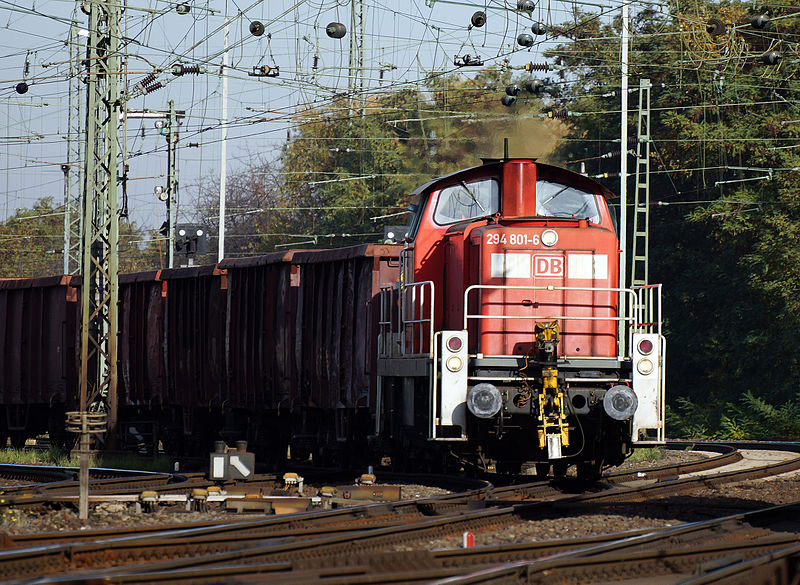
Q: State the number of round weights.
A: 14